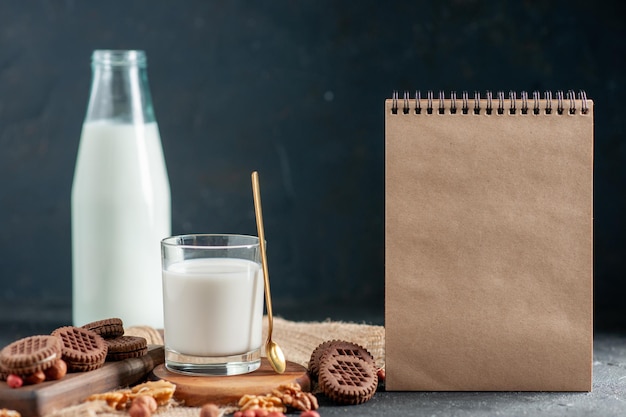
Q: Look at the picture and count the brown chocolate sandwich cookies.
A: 6